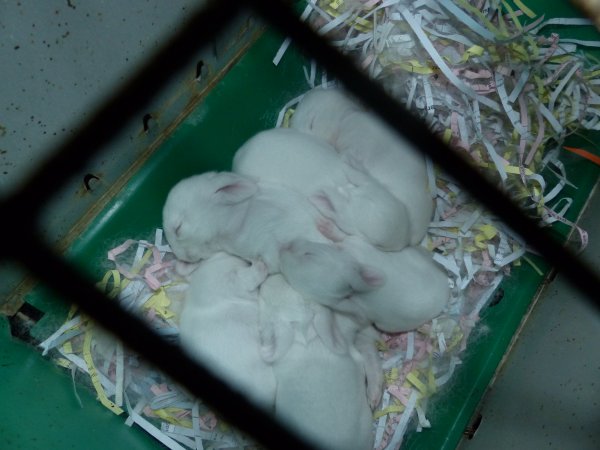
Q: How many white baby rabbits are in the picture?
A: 6